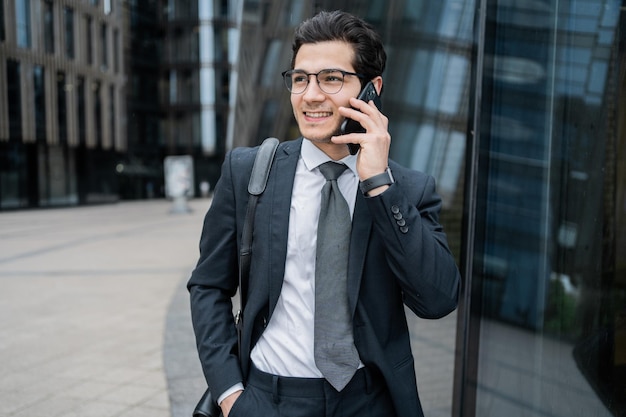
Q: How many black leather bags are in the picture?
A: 1